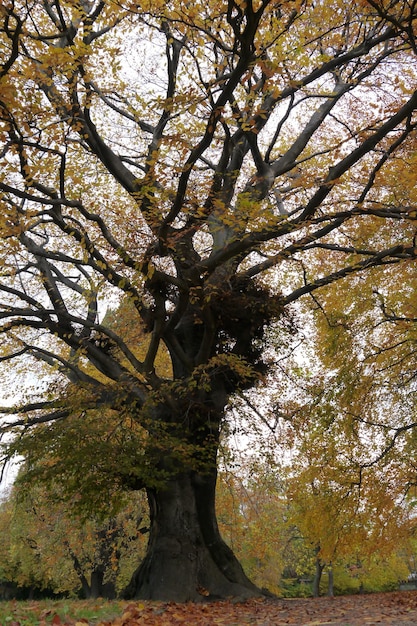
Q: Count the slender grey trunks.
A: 2